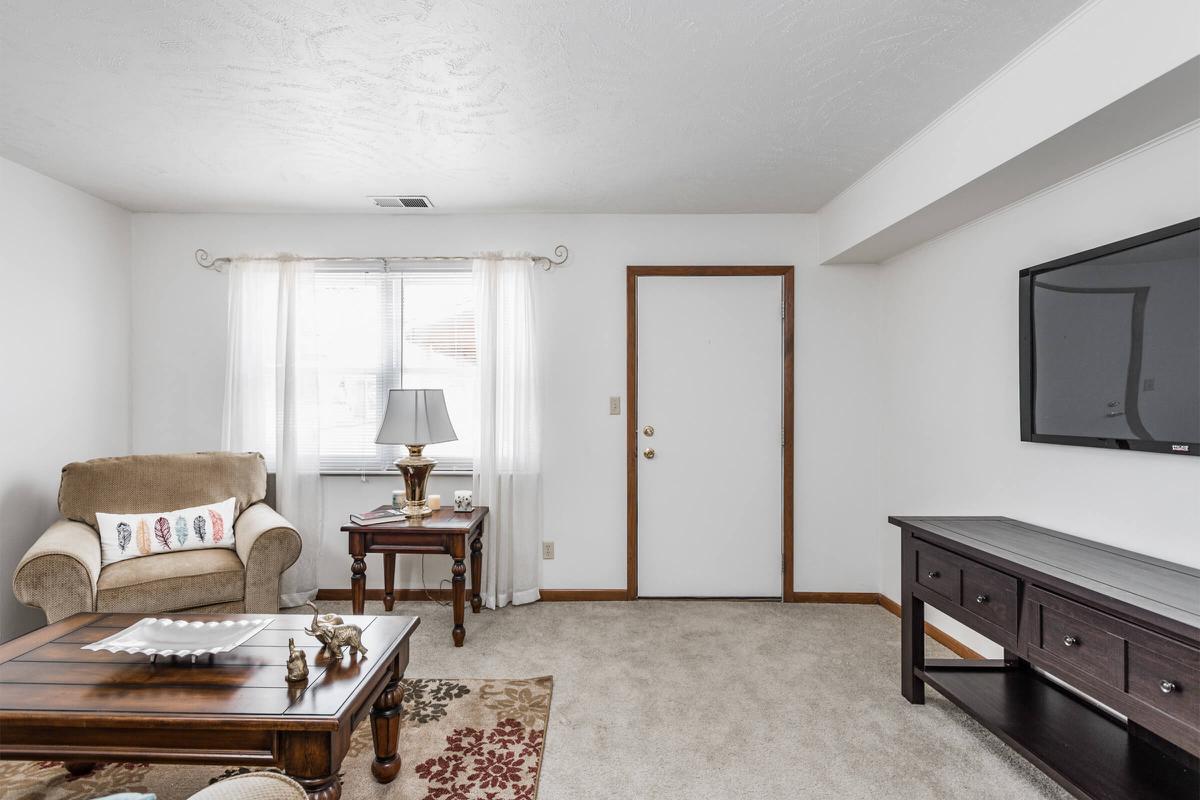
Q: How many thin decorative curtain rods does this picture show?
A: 1